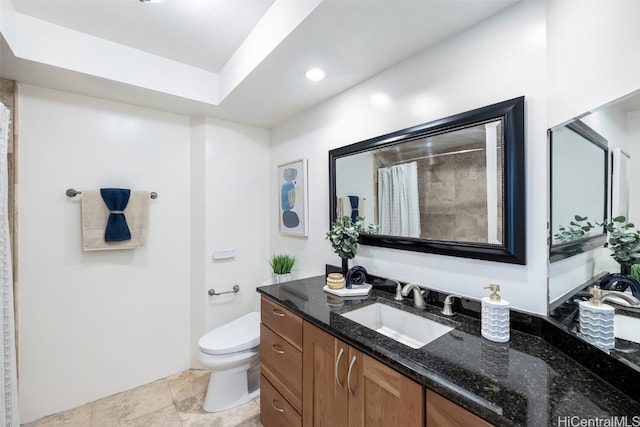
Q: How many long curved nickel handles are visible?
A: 2